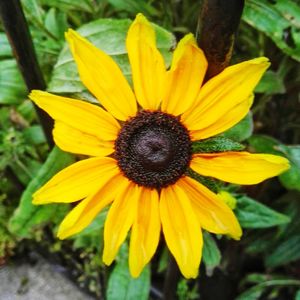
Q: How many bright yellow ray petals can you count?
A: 14